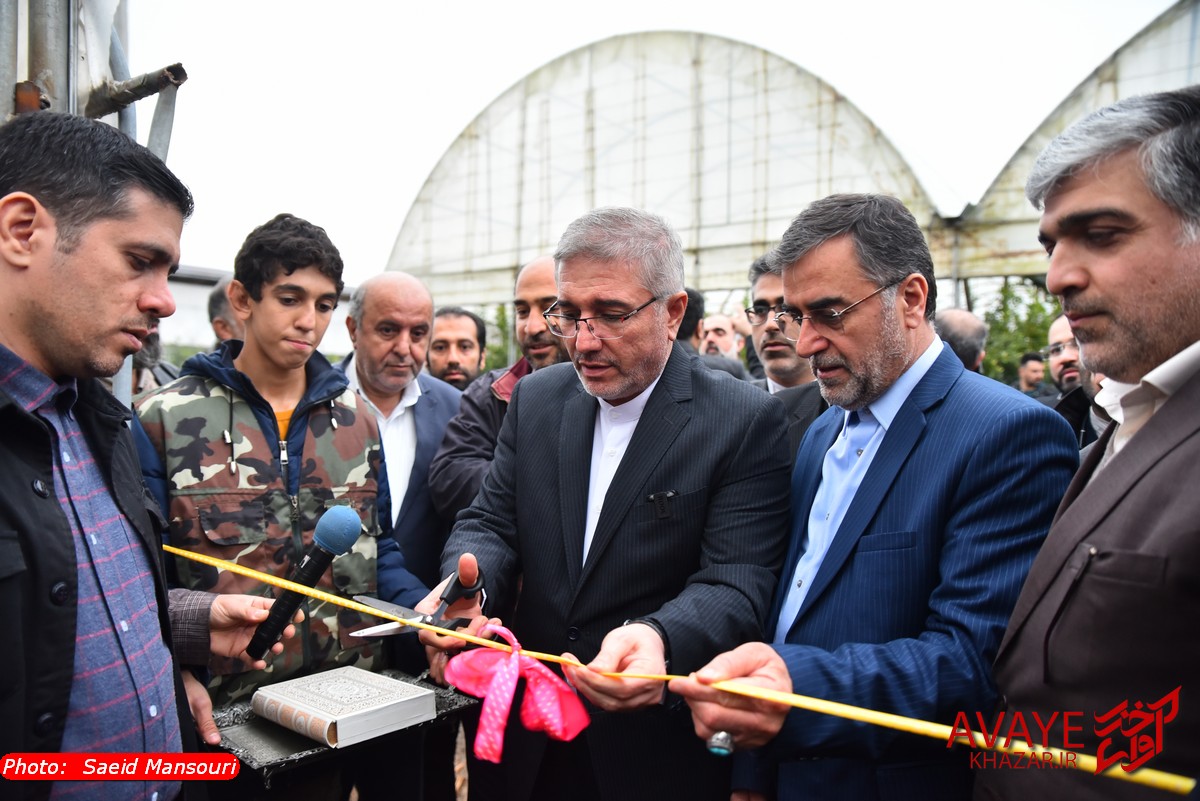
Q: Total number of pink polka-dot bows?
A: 1